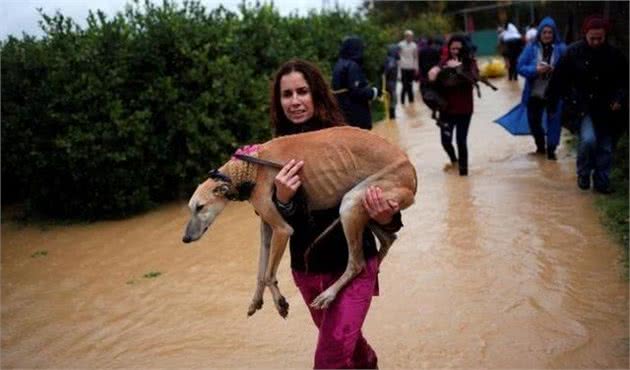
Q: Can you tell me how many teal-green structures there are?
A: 1